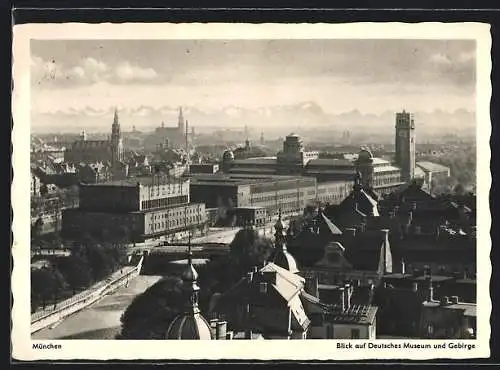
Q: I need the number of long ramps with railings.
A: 1